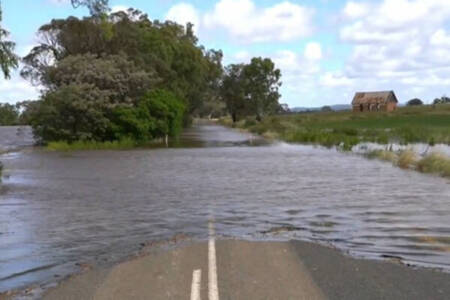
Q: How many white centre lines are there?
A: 2